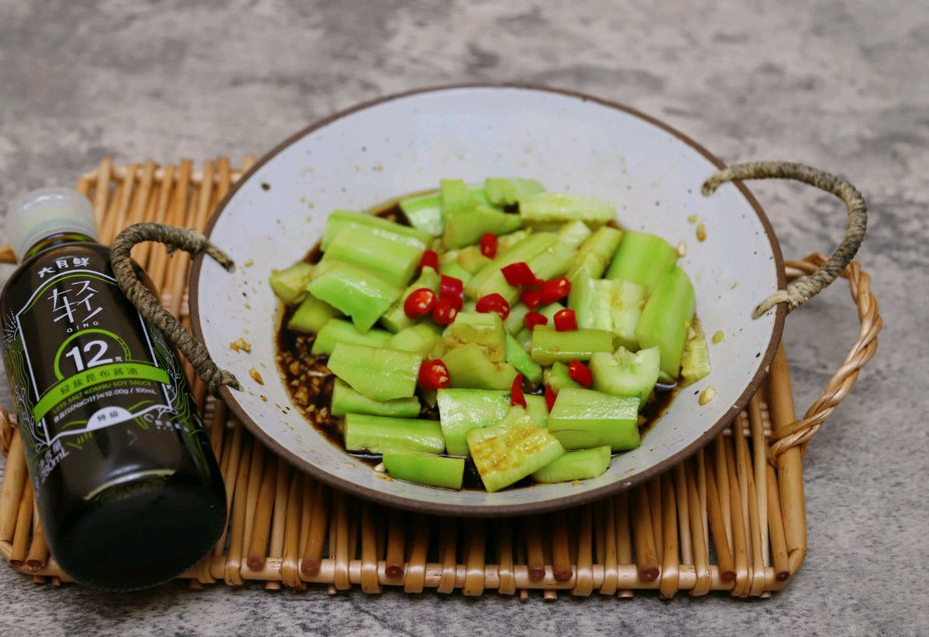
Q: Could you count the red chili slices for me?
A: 15